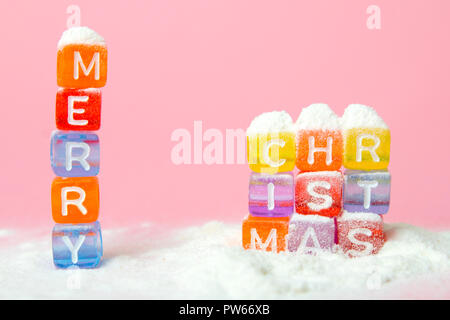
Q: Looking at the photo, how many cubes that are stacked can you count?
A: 14